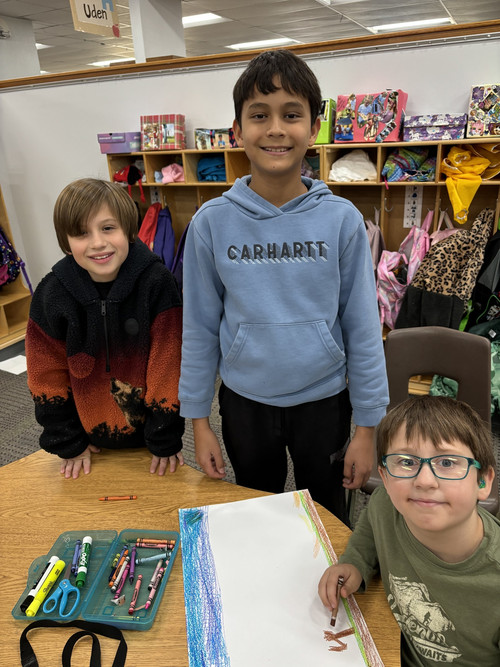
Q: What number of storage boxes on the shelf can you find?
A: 7